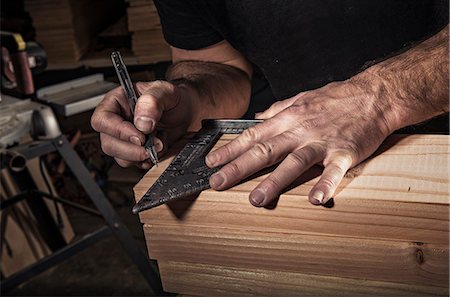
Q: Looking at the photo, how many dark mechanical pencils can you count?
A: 1